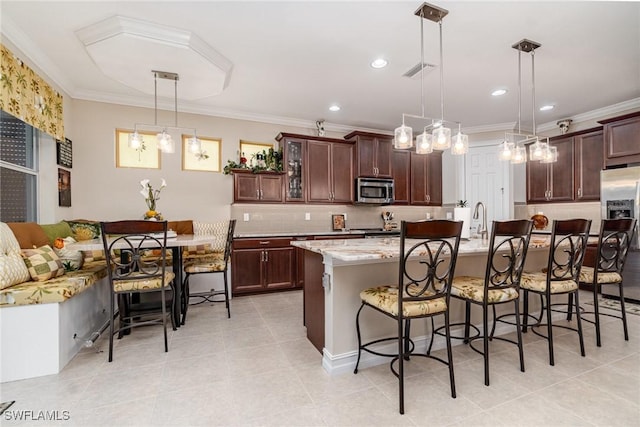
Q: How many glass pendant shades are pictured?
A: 12